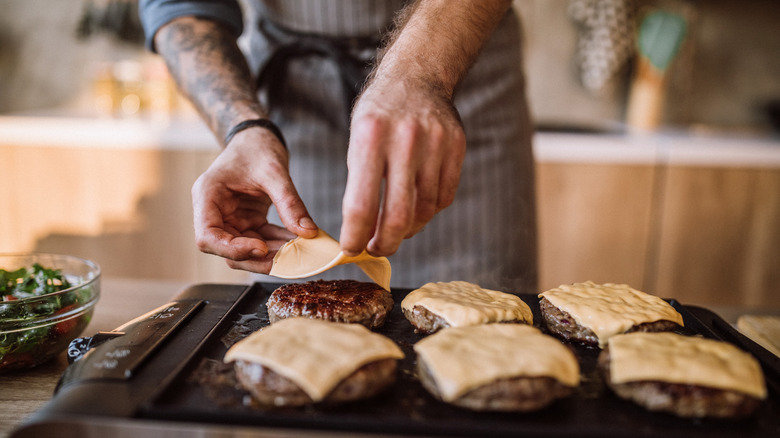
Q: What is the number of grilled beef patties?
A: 6